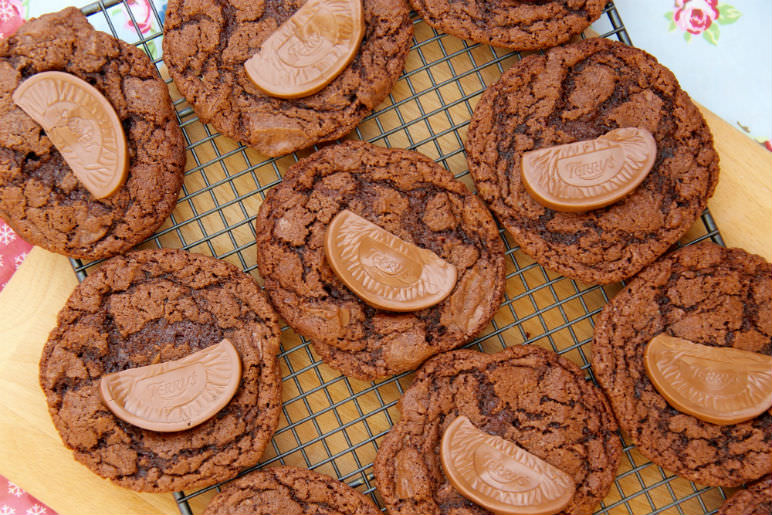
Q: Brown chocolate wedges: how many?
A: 7